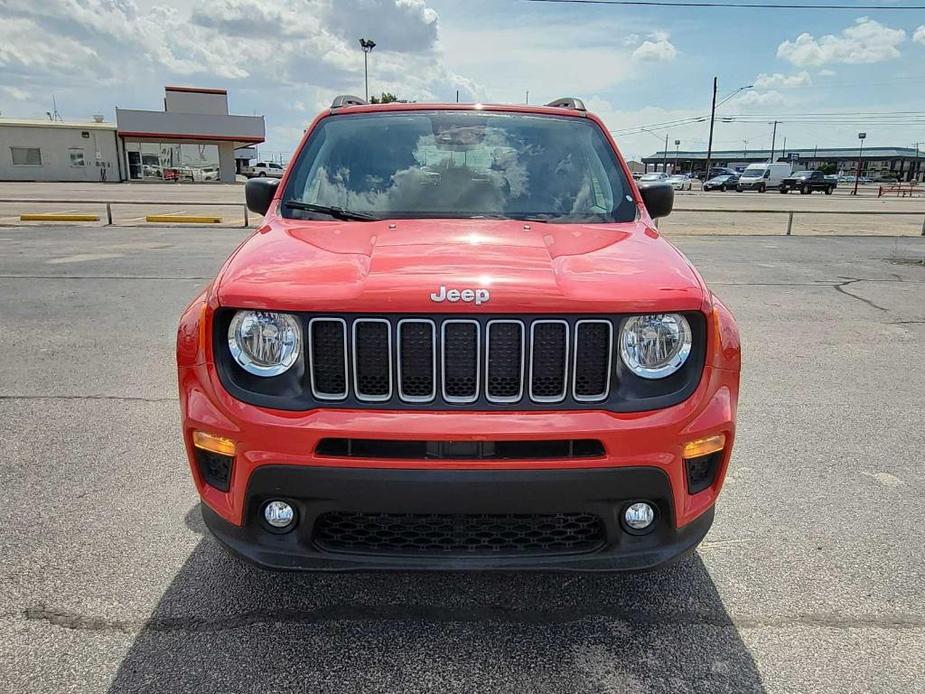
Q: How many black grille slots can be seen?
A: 7